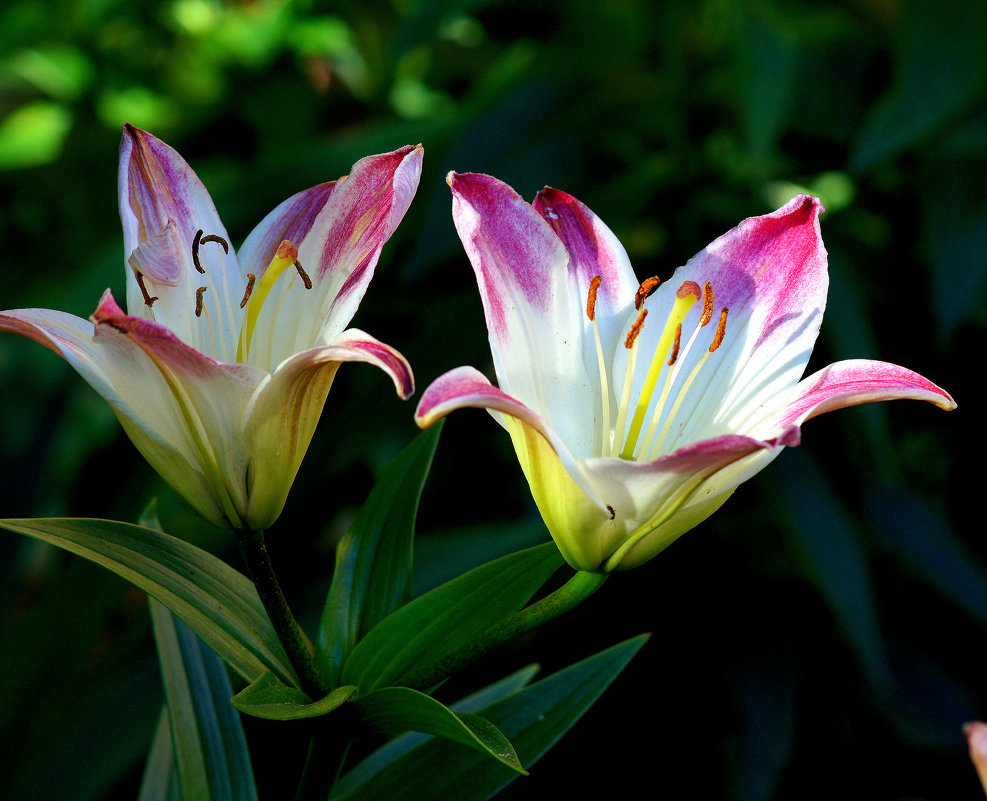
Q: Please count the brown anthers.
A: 12